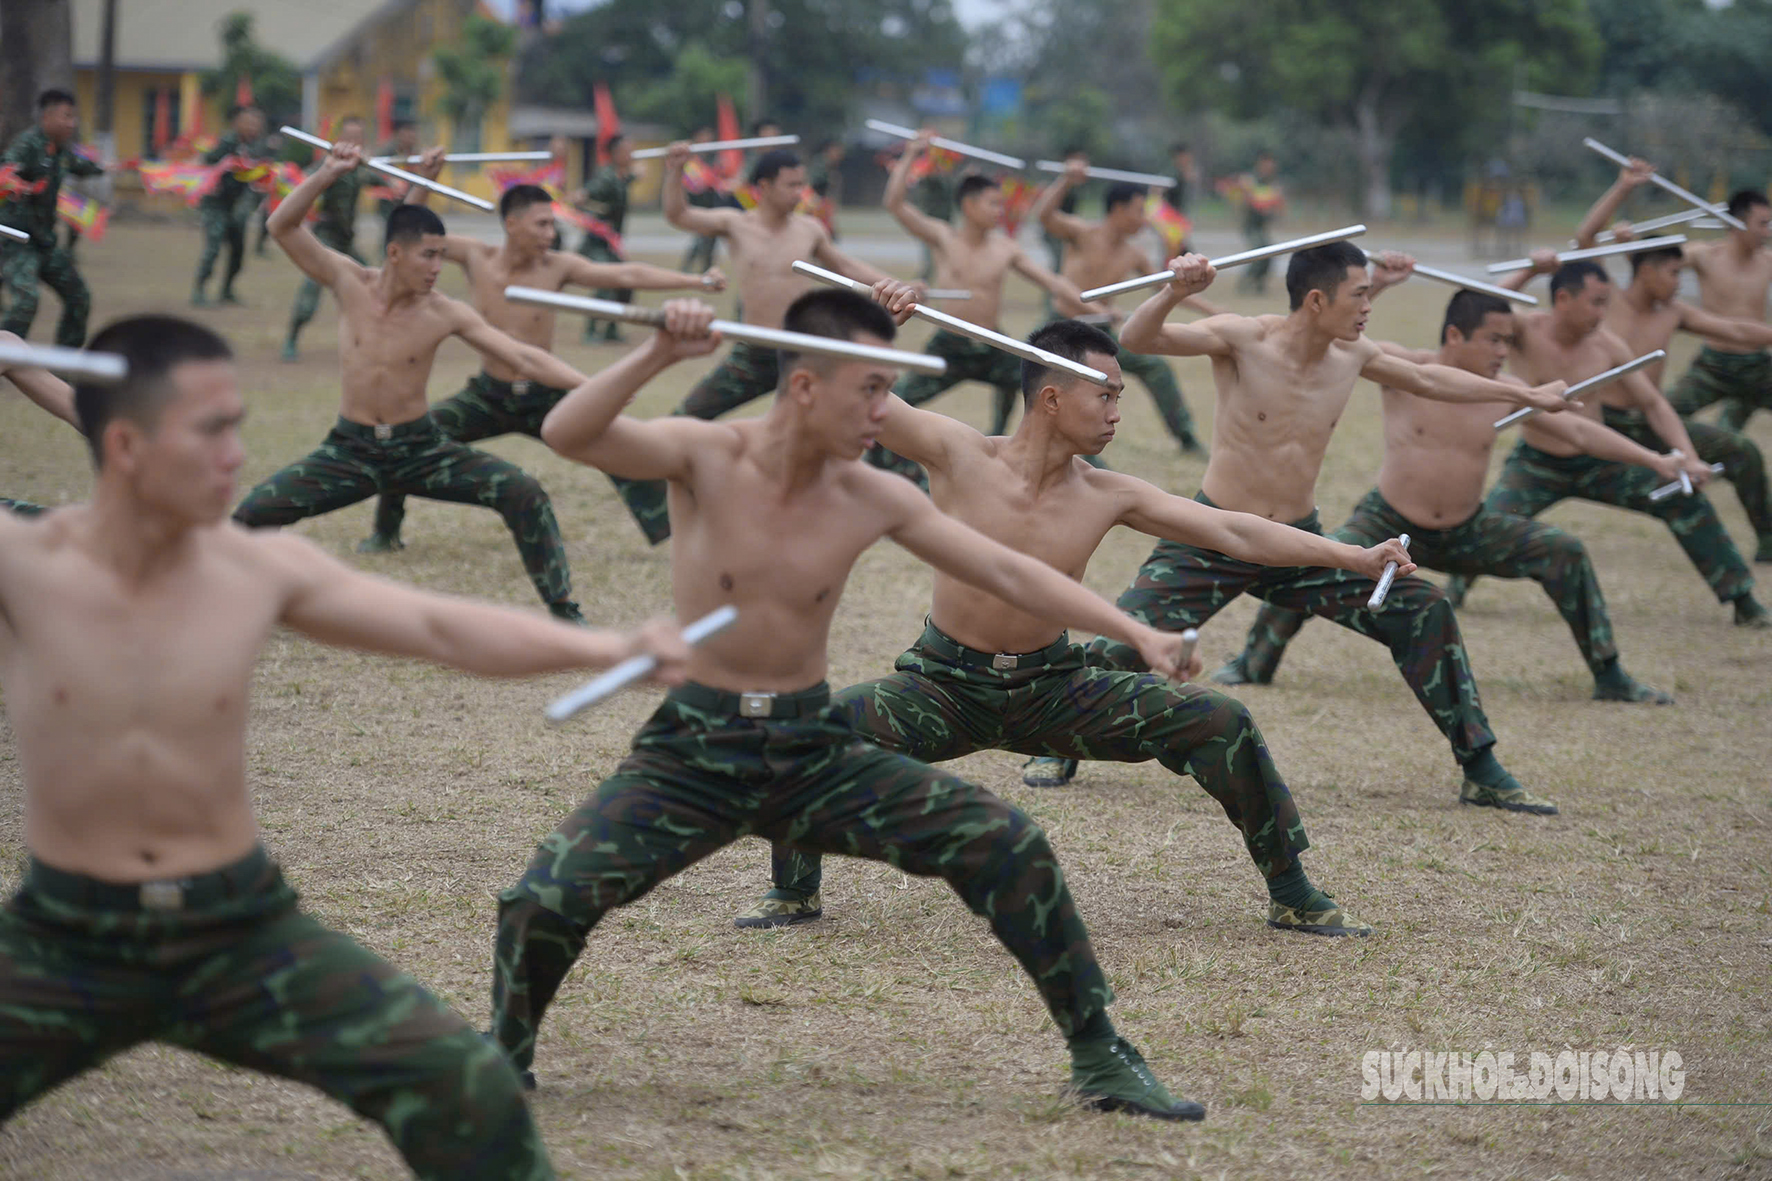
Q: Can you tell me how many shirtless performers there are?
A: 13